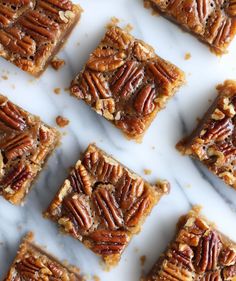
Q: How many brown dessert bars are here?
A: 8